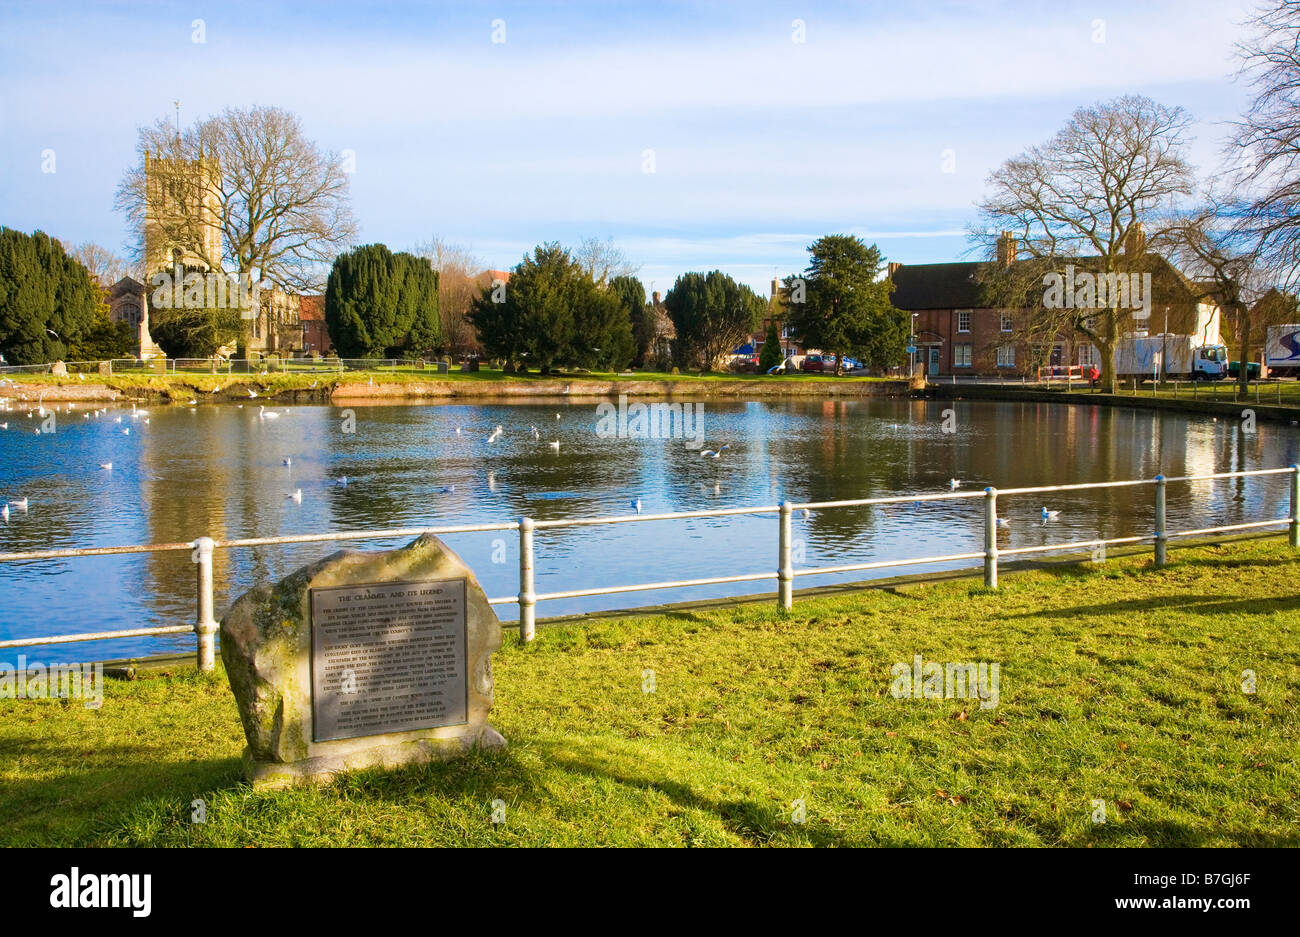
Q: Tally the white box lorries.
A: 2